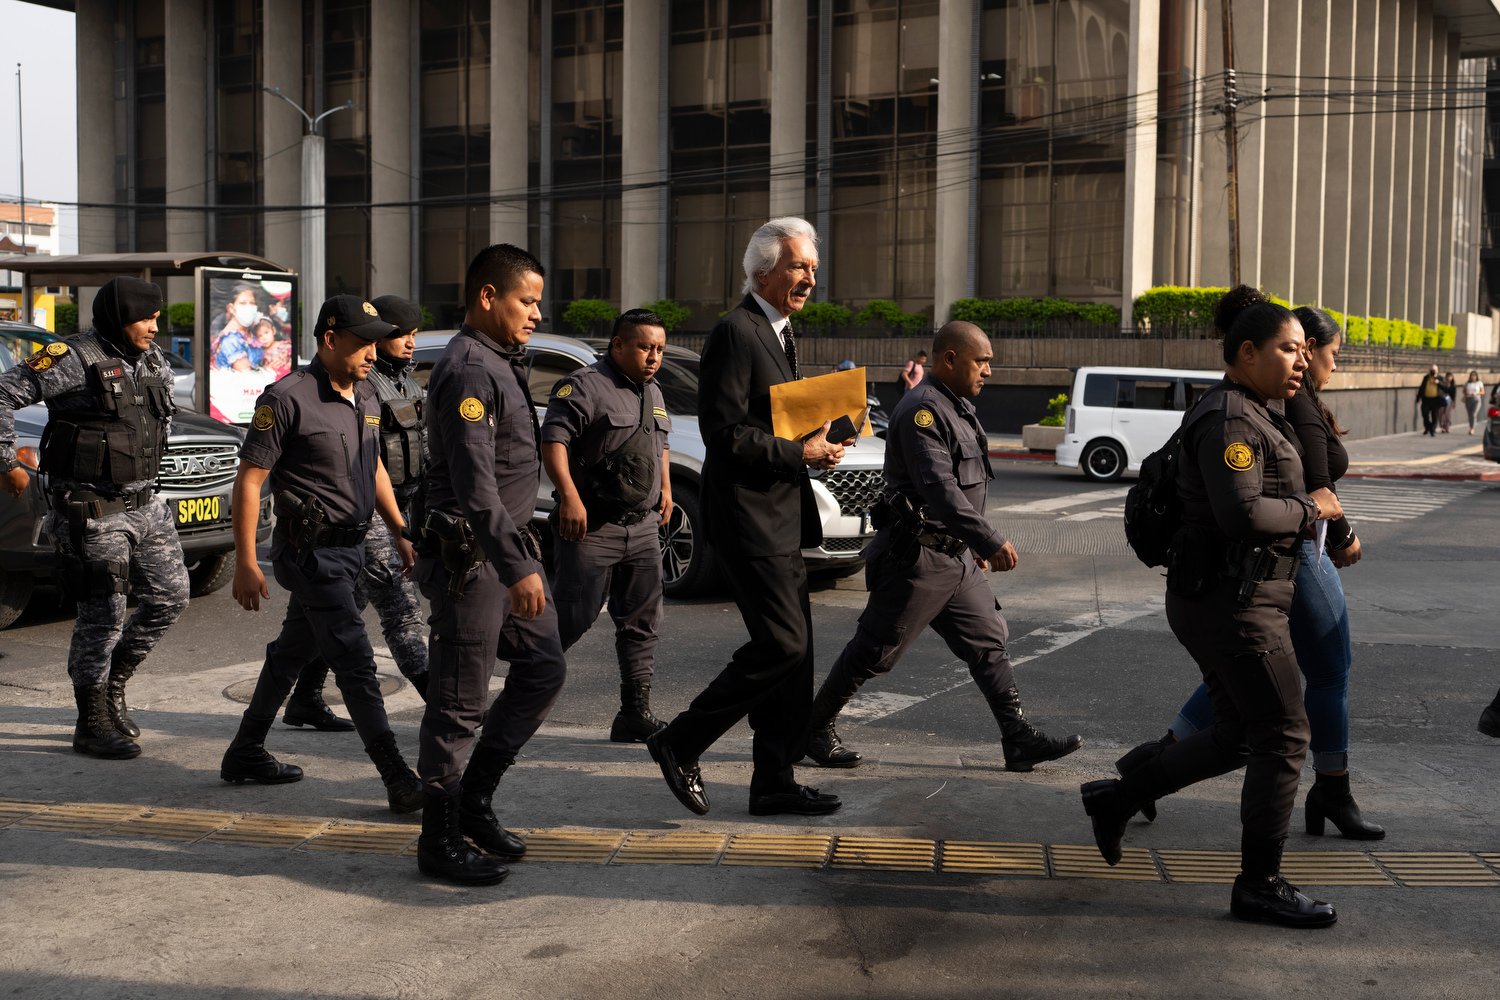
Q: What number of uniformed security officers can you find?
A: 7